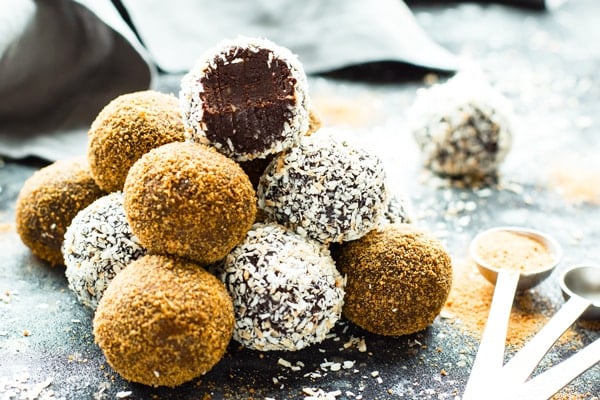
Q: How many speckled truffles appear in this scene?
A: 6